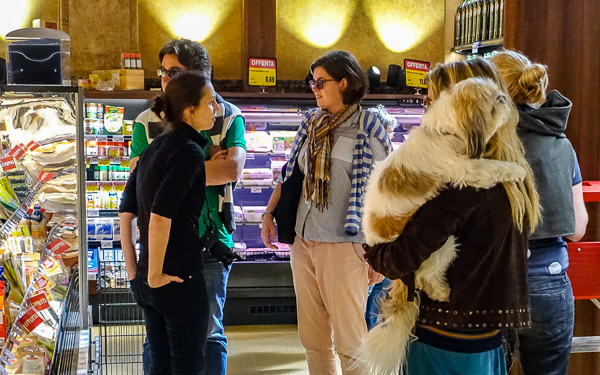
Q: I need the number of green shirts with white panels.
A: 1